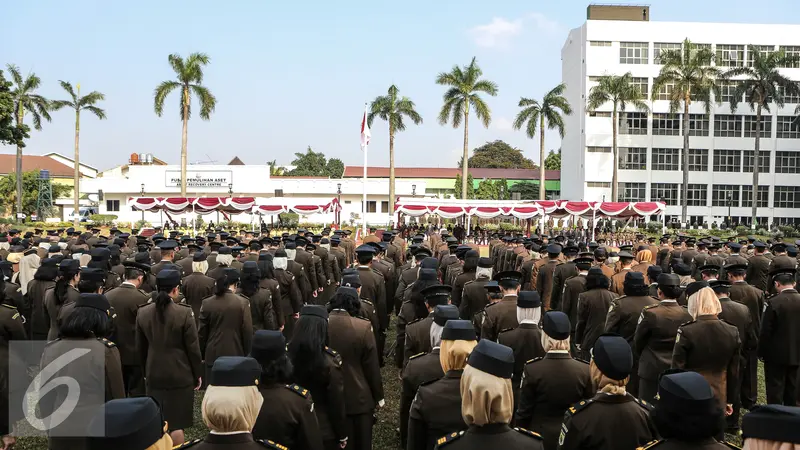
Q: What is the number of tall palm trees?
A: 9